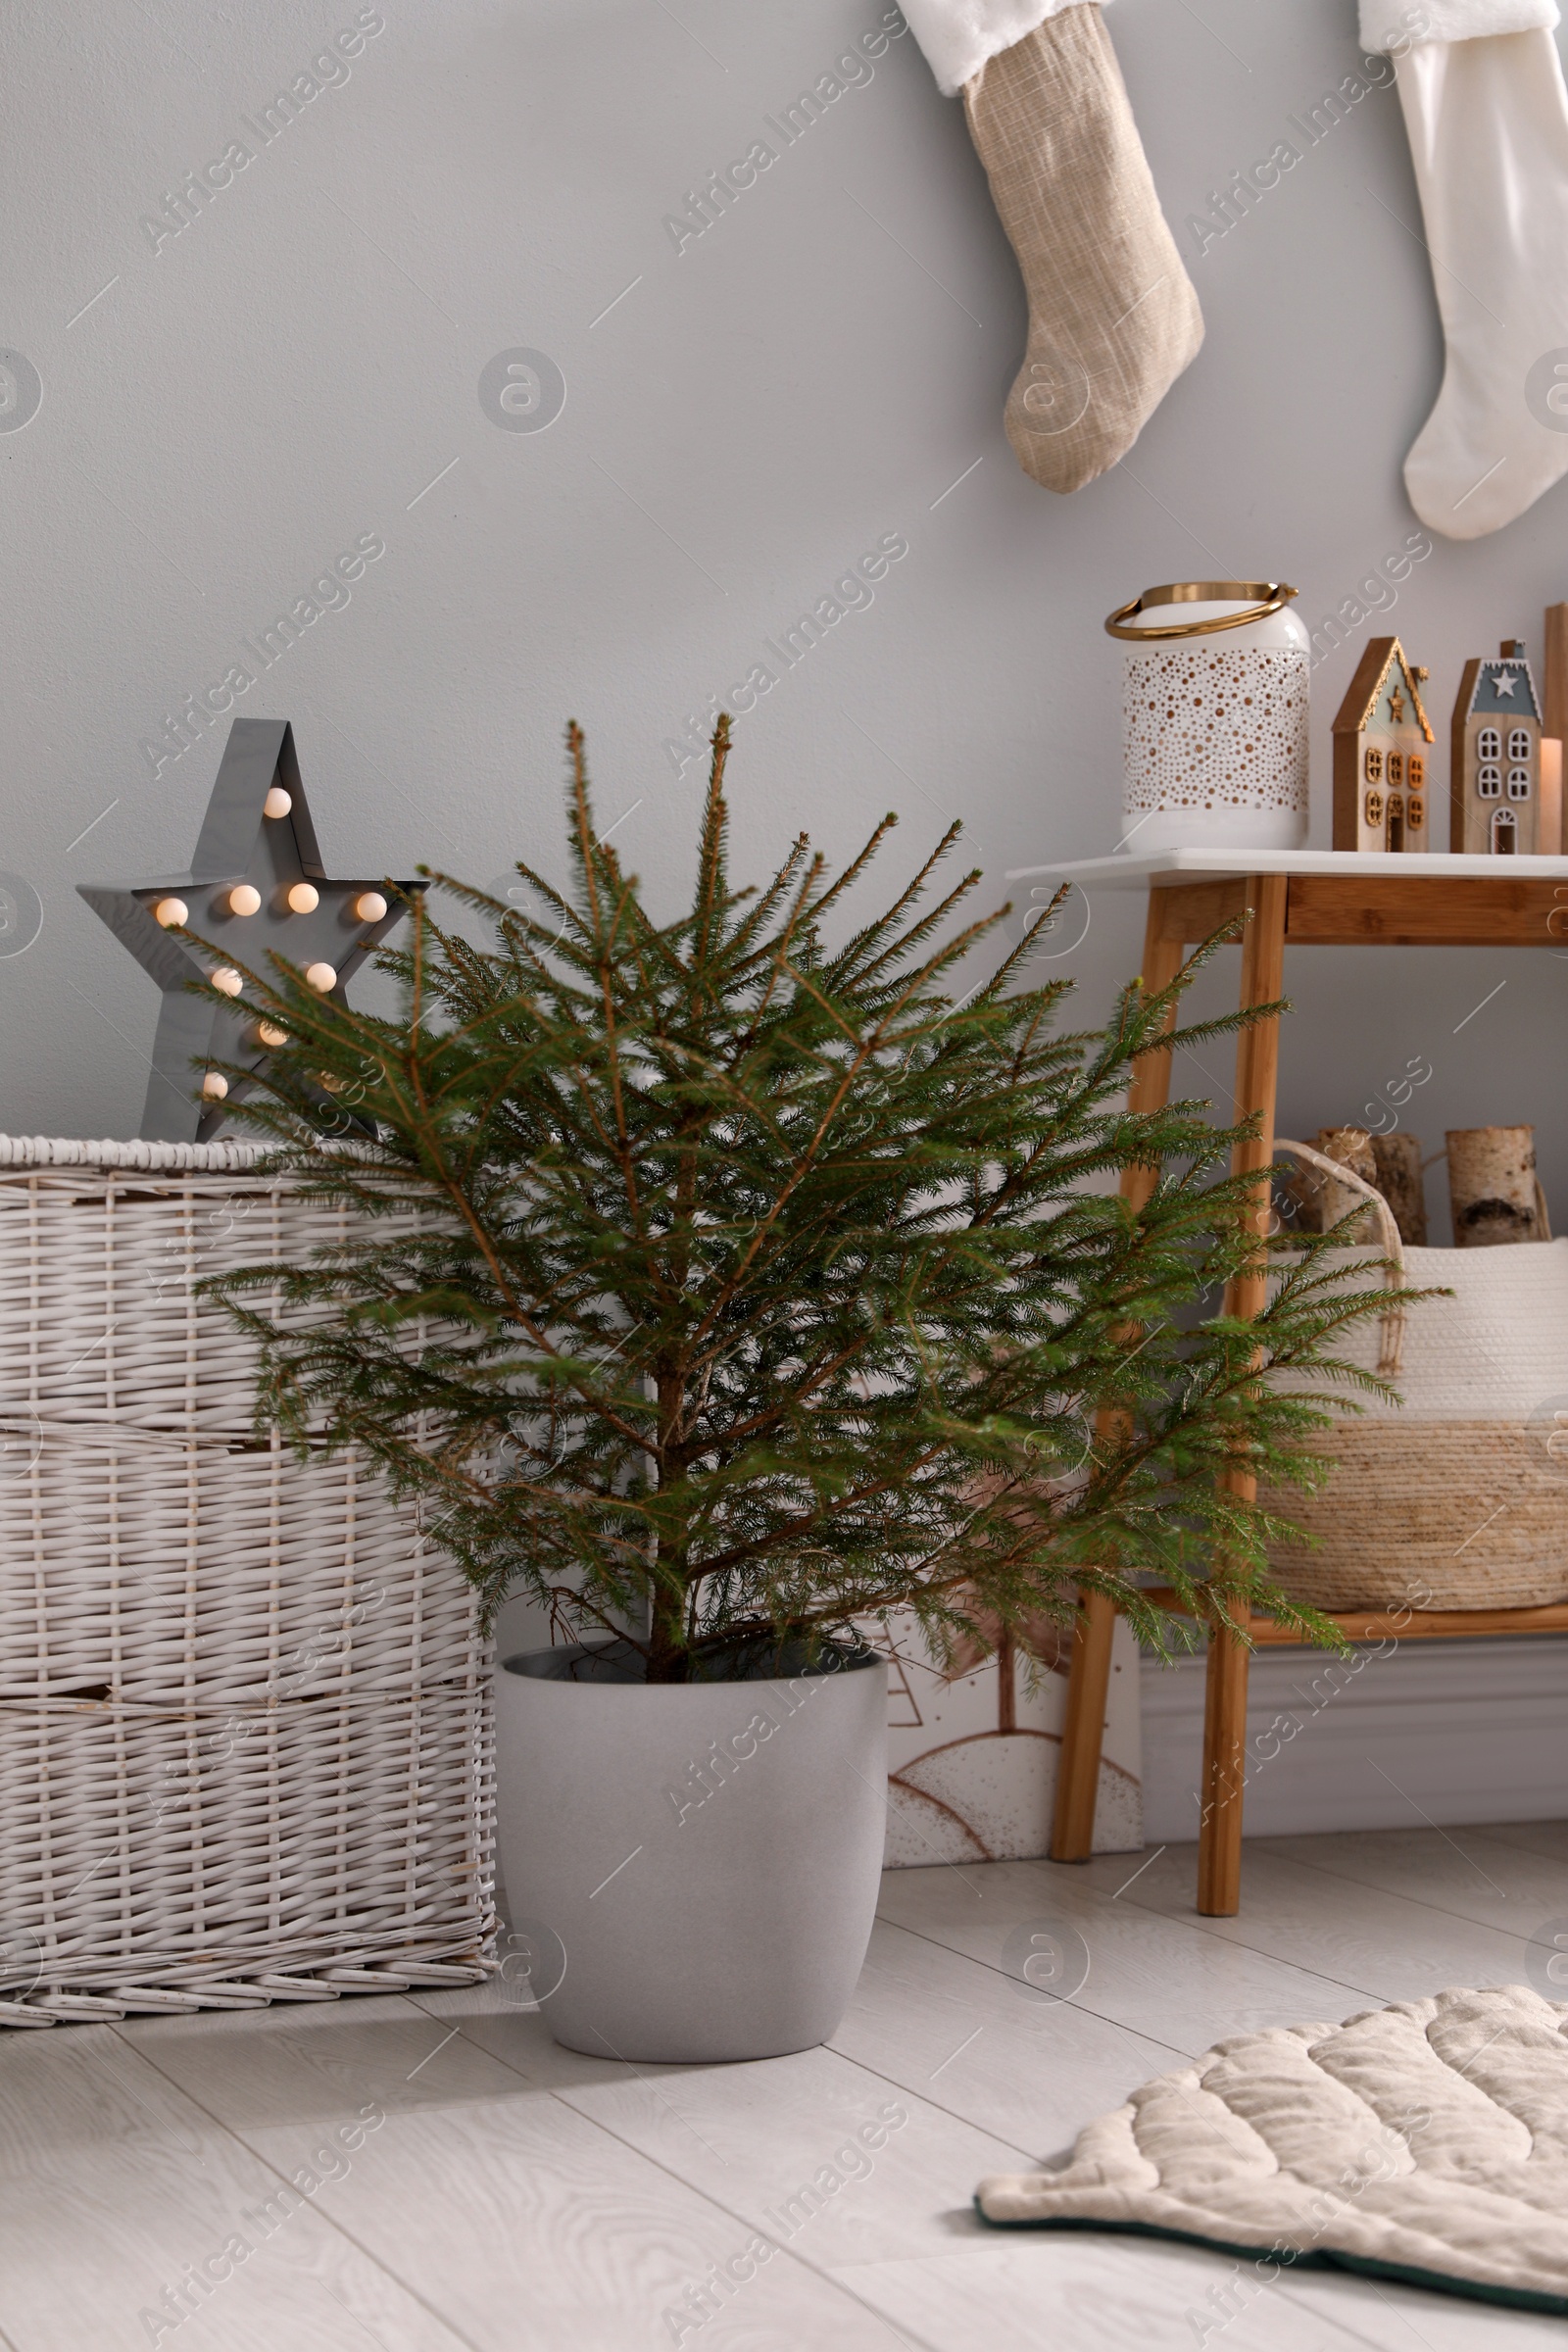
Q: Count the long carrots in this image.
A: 0